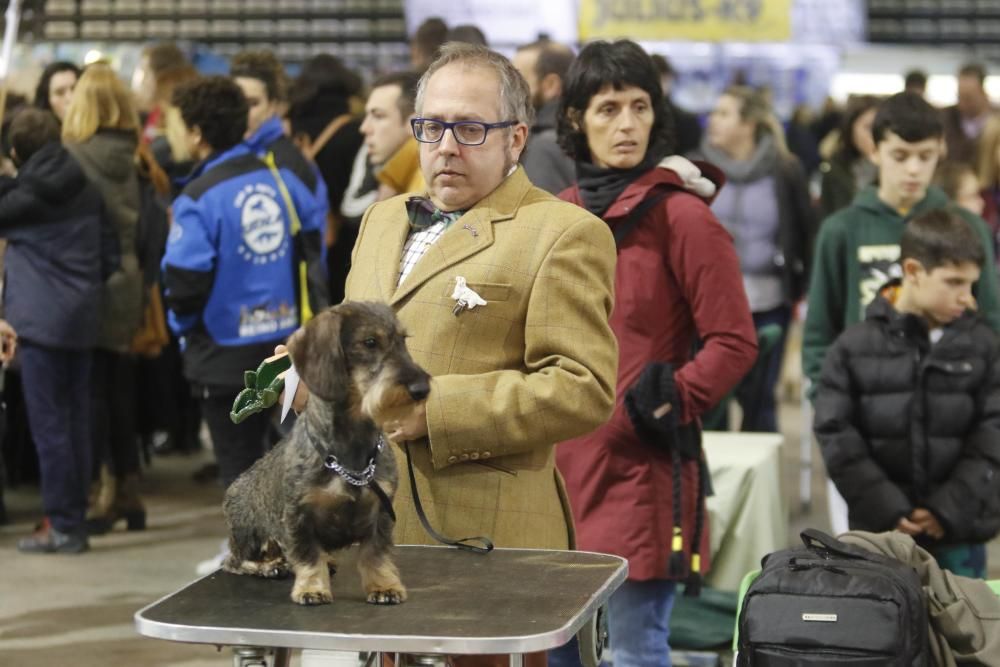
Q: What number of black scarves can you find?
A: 1